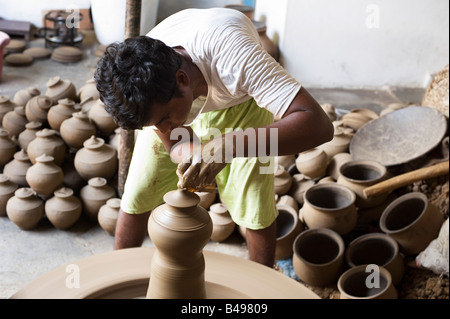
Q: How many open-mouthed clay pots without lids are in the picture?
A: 7